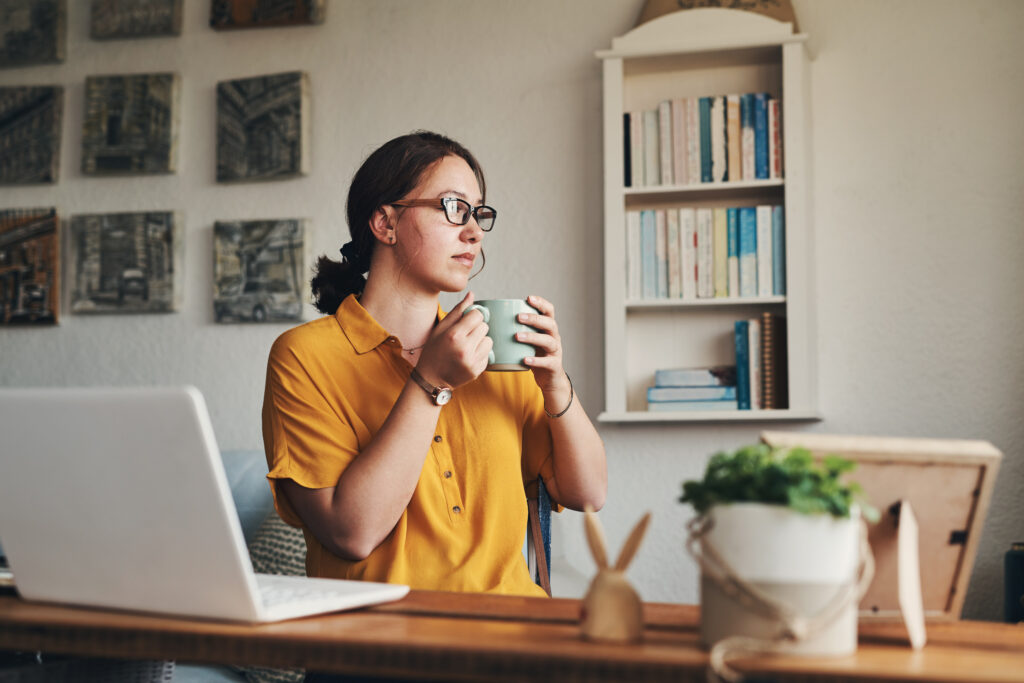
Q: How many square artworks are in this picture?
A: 9